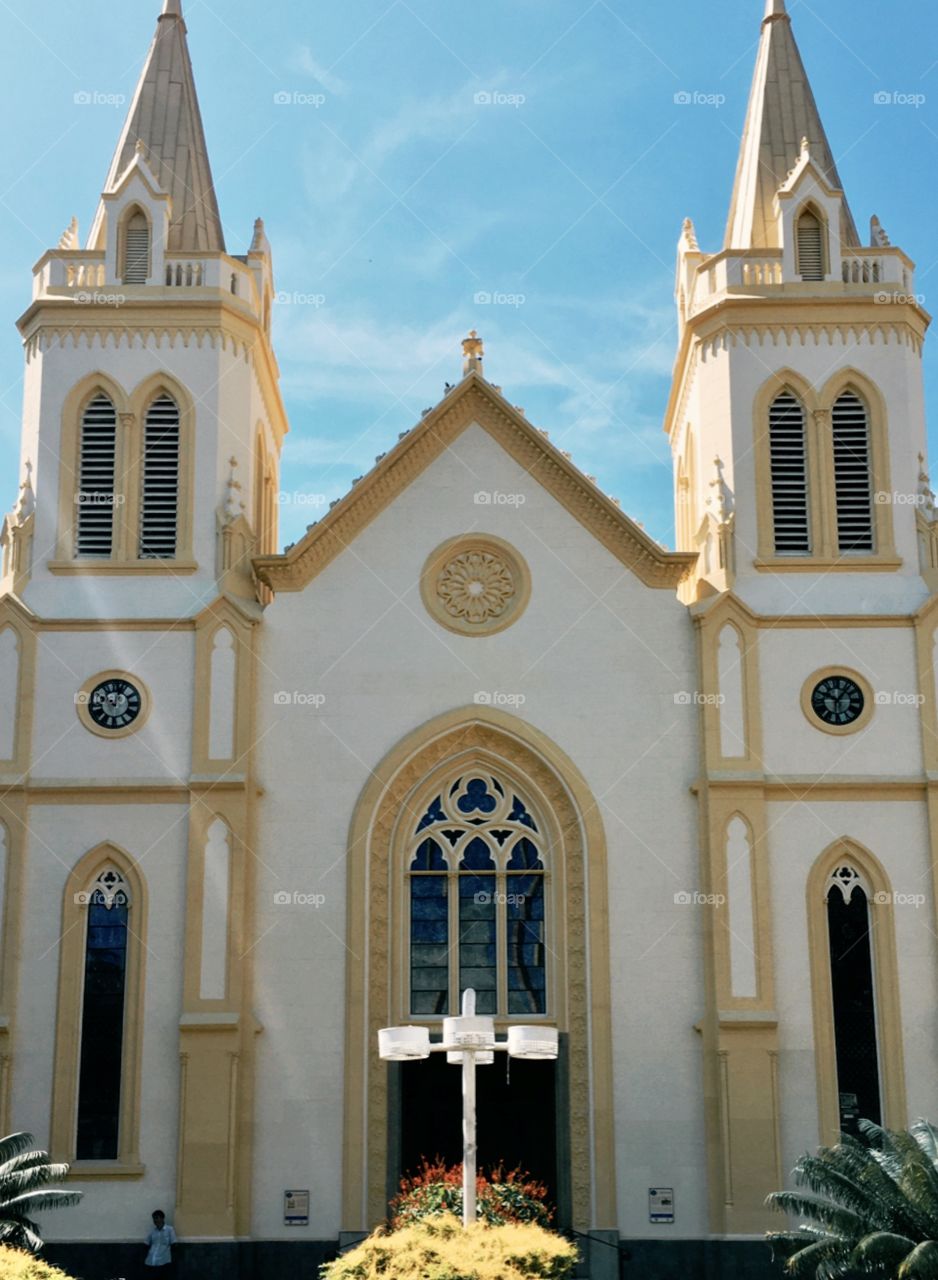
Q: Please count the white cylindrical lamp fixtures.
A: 4